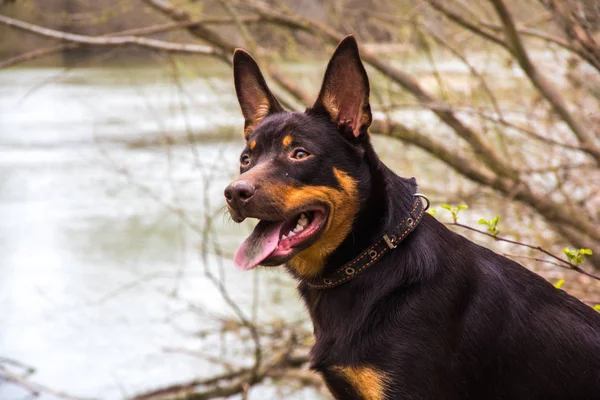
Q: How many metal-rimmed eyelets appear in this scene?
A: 5